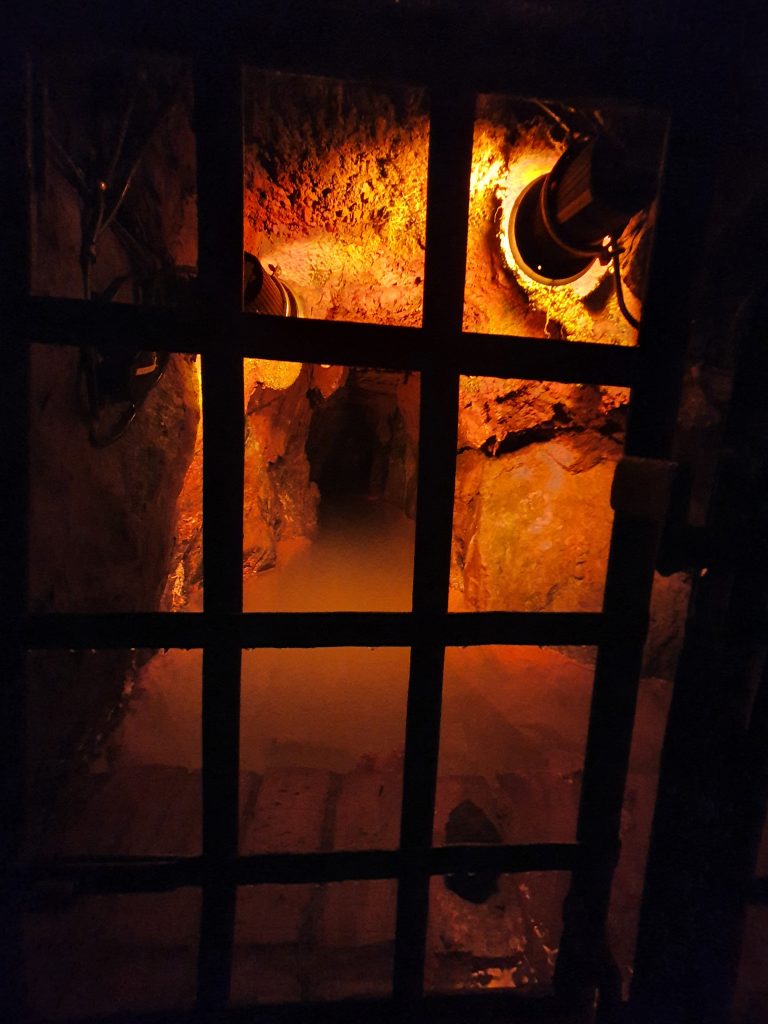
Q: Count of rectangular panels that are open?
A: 12